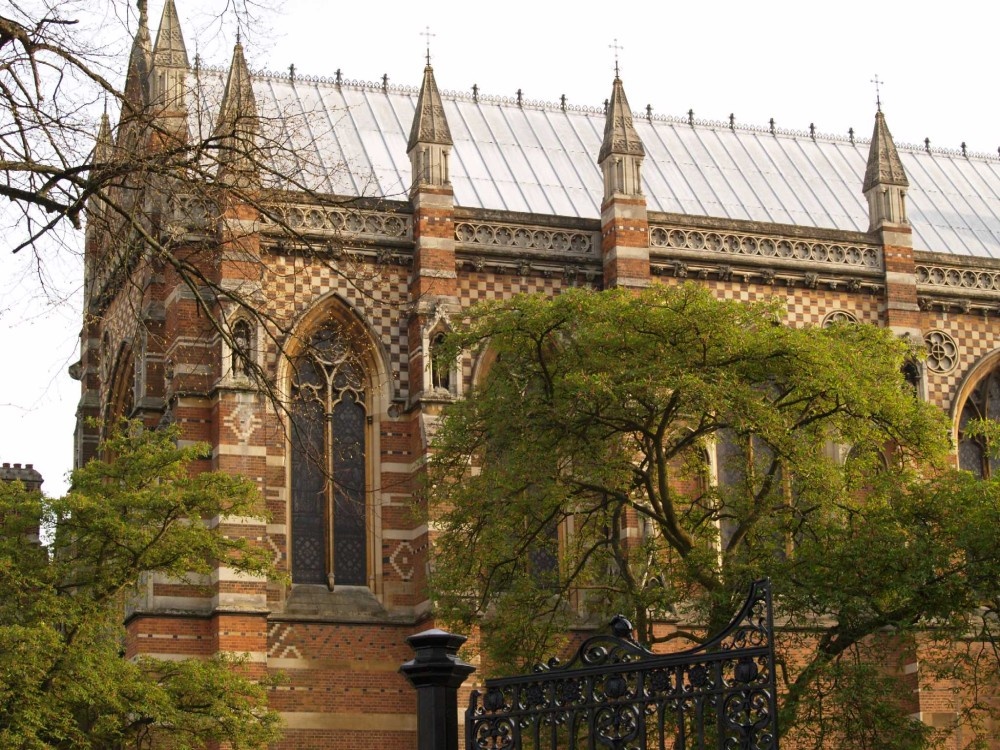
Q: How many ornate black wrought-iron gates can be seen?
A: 1